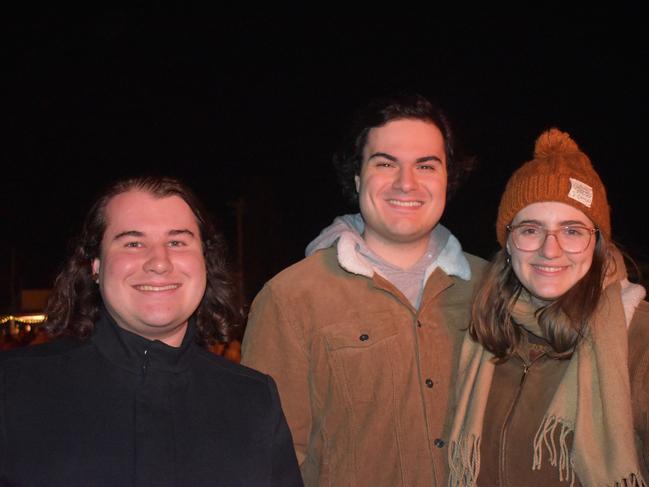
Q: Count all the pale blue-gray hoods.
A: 1